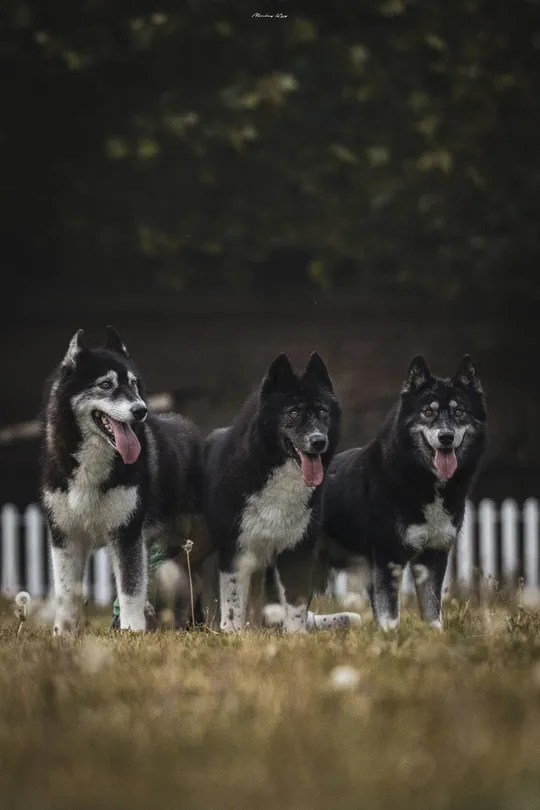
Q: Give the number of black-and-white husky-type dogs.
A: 3